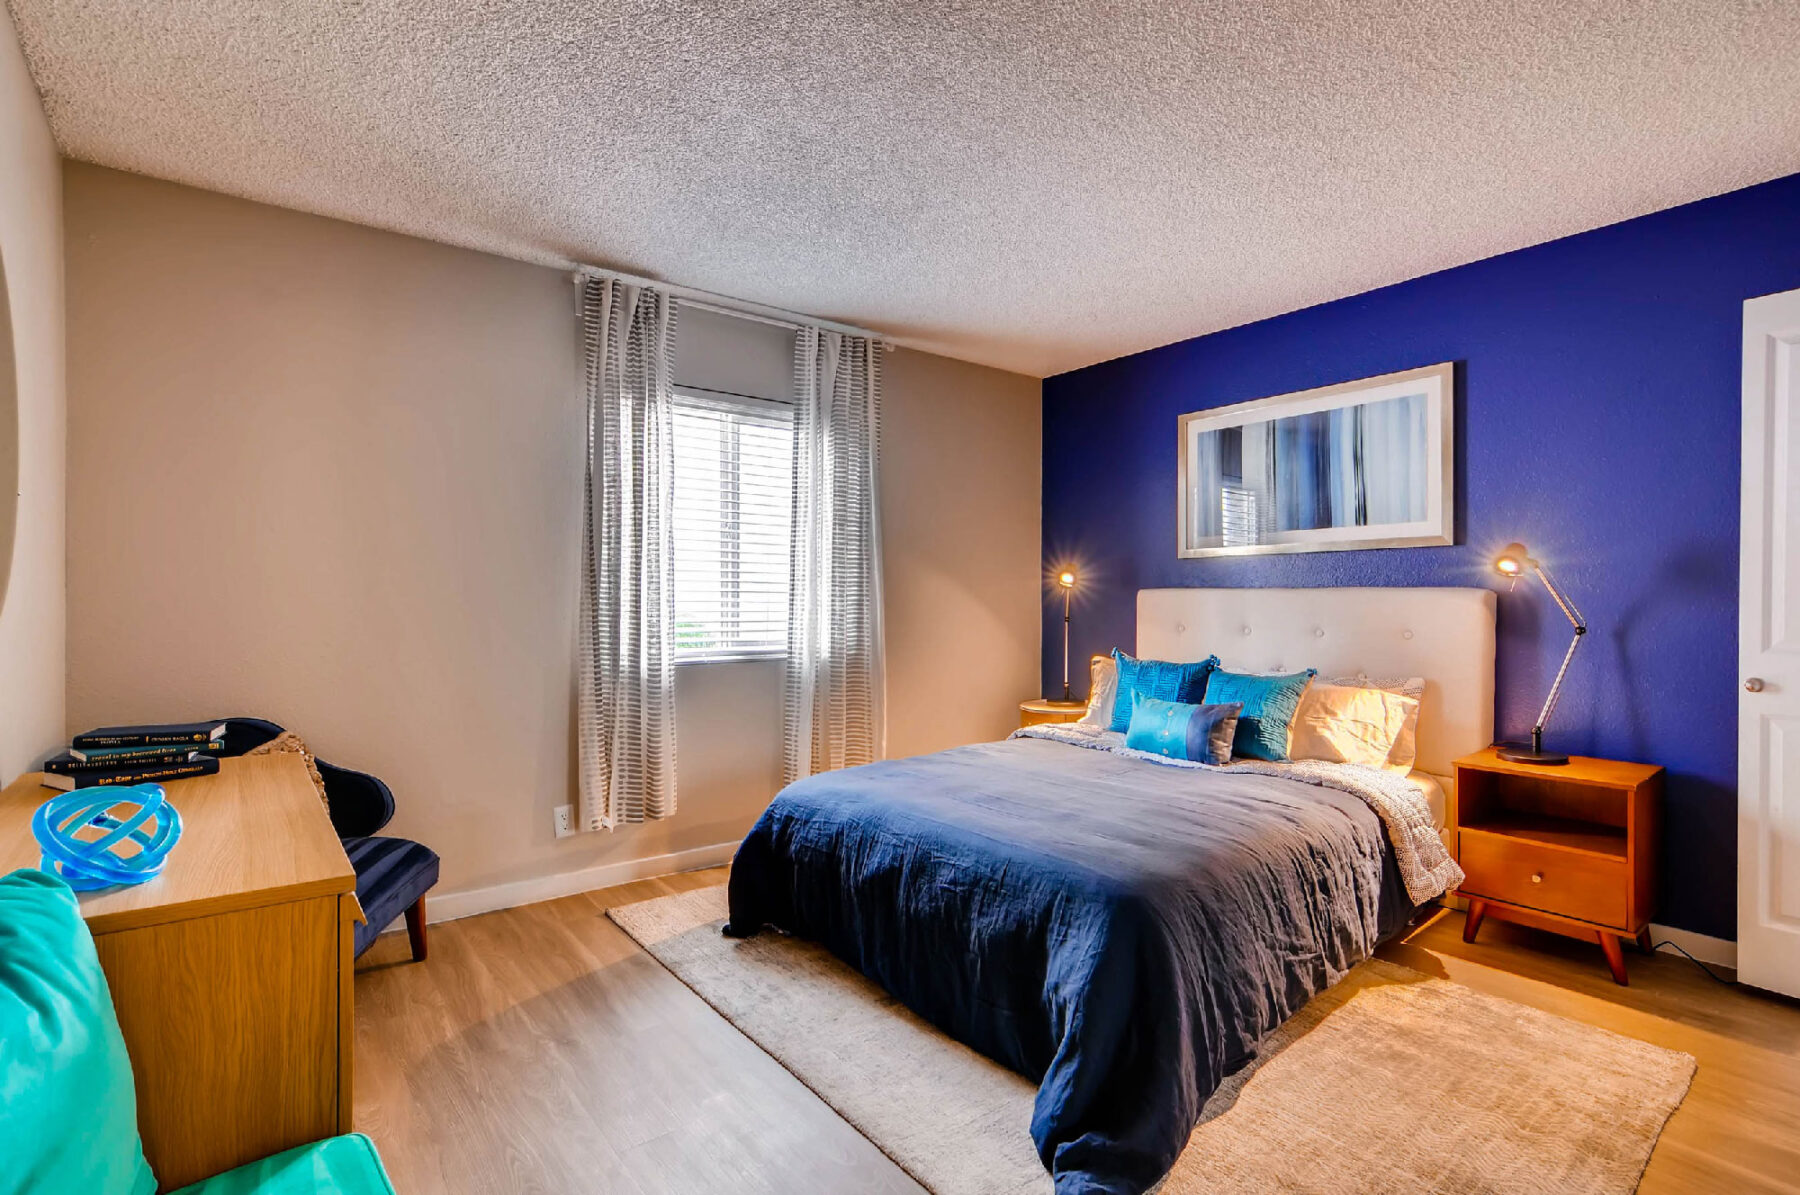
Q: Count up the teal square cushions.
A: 2